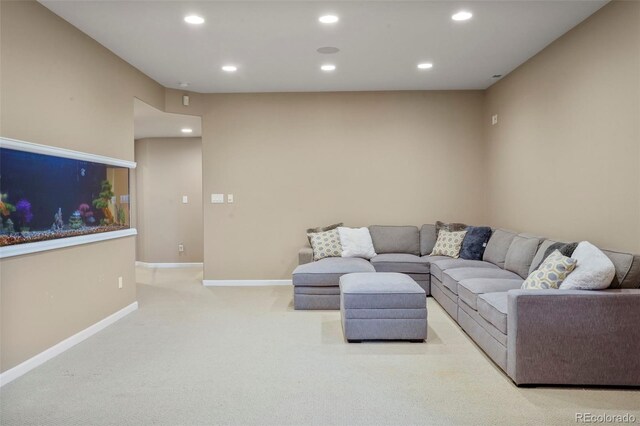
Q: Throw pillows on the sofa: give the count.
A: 9